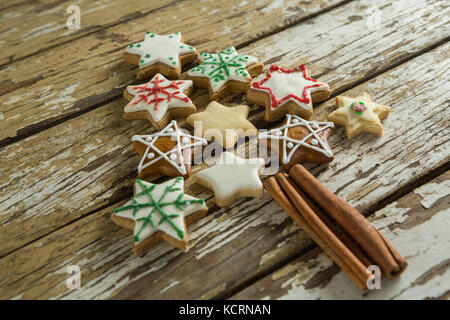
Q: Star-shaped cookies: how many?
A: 10